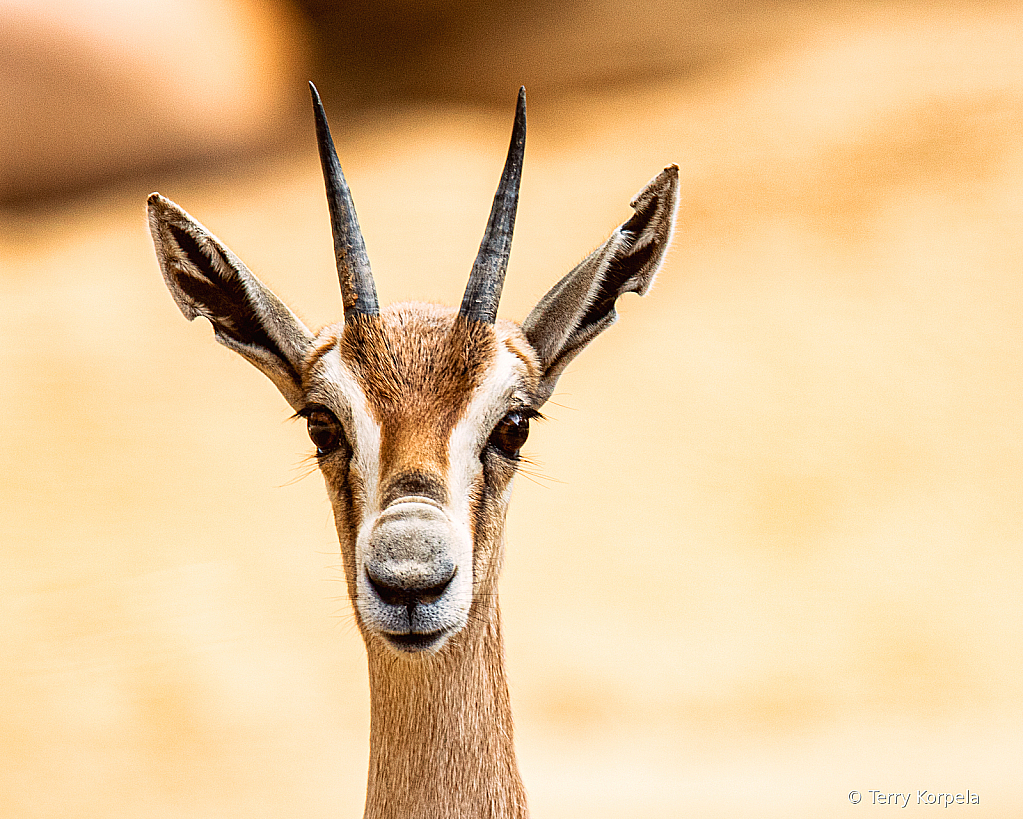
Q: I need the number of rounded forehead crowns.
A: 1